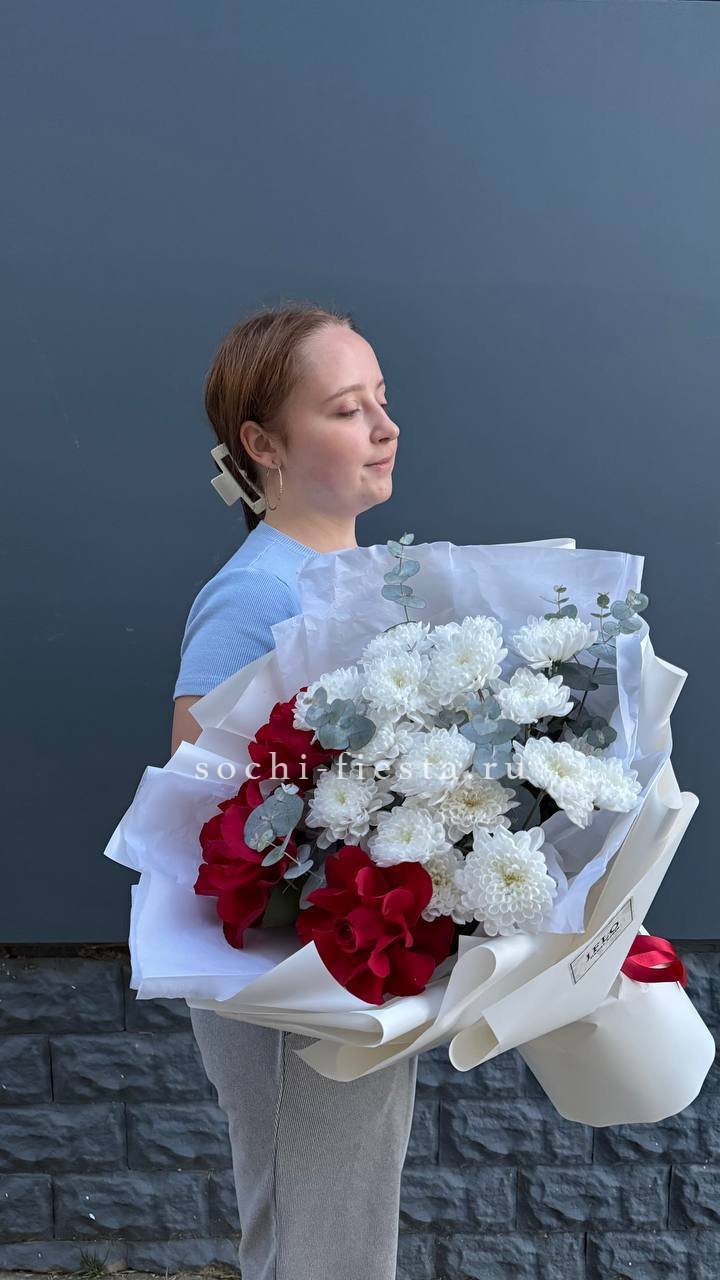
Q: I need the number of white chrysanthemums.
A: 15